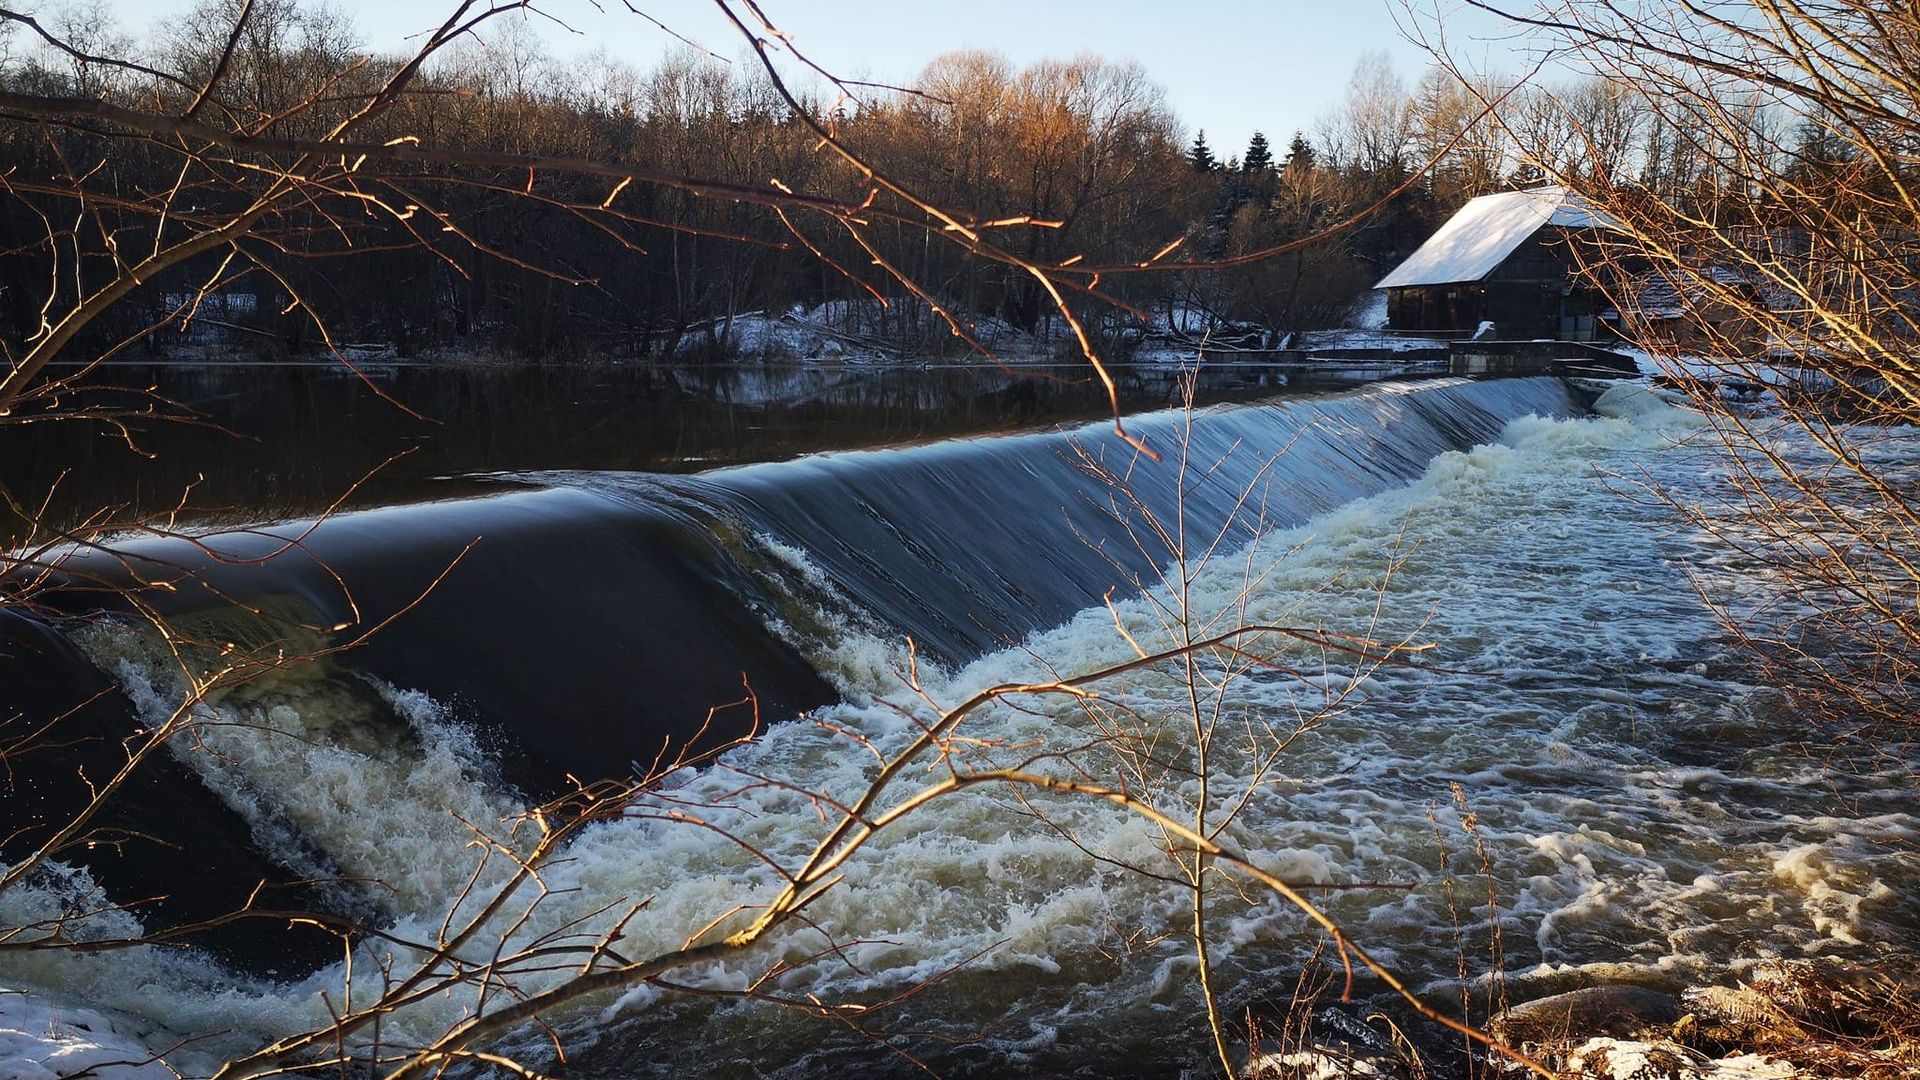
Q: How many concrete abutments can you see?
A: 1